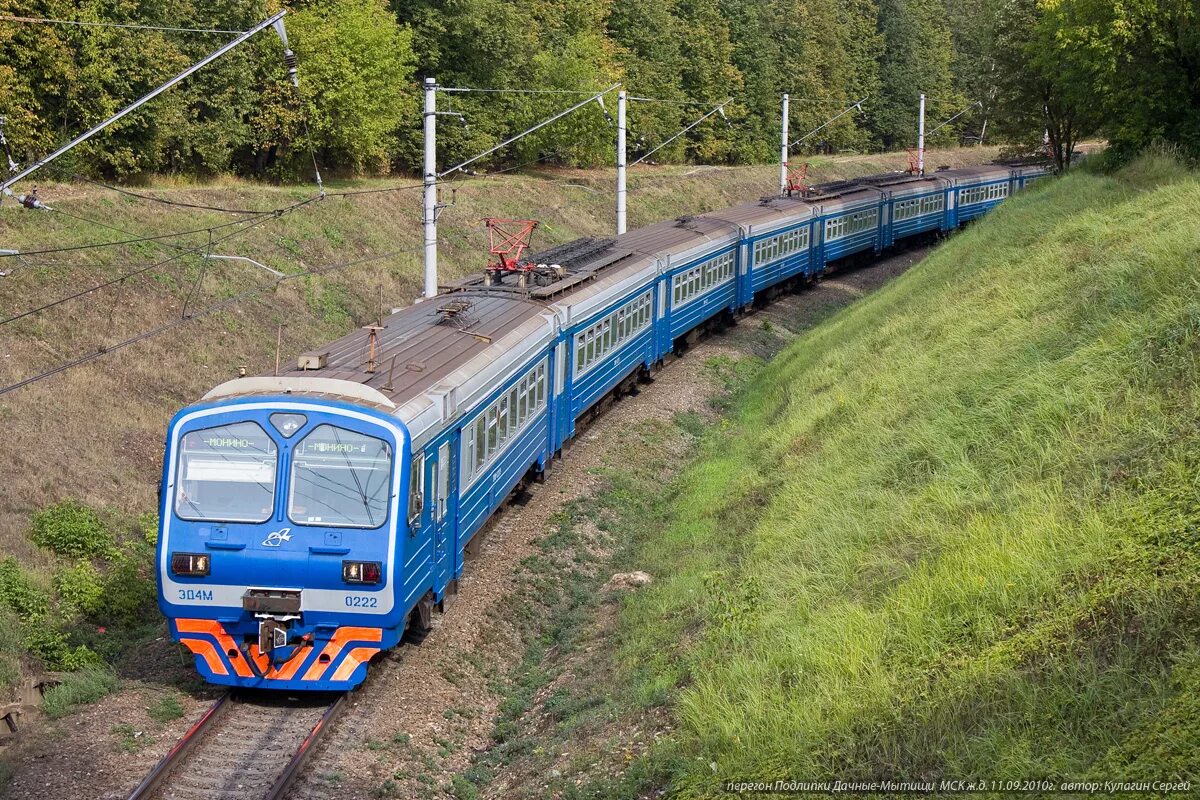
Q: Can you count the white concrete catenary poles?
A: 4